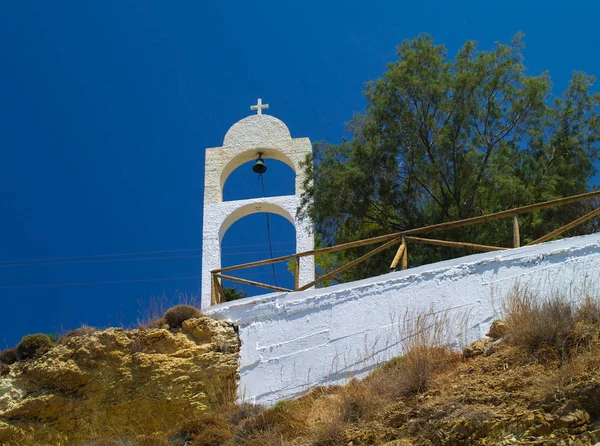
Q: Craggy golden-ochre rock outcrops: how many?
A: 1